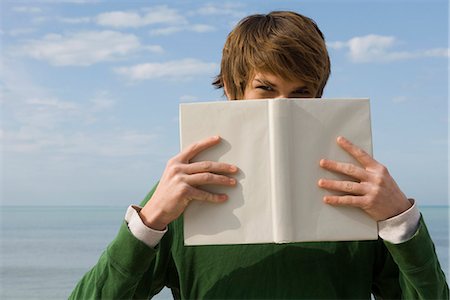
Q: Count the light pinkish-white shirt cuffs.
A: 2